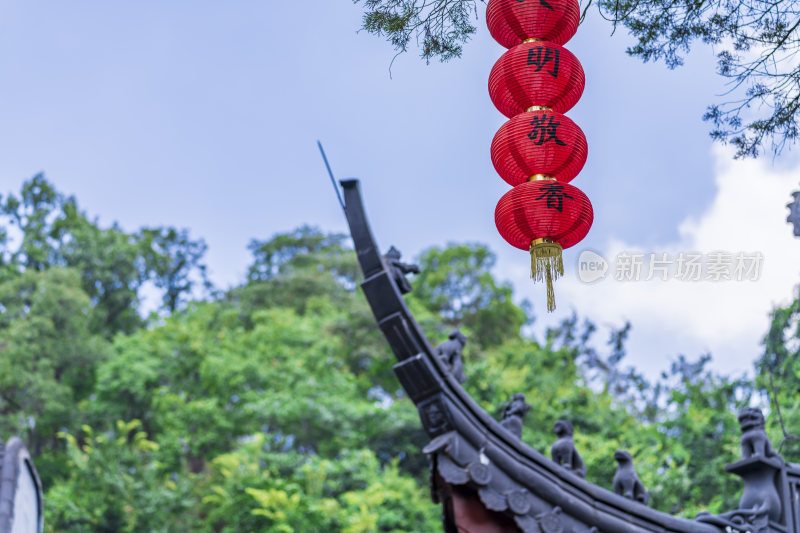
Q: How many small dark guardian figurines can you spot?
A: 6